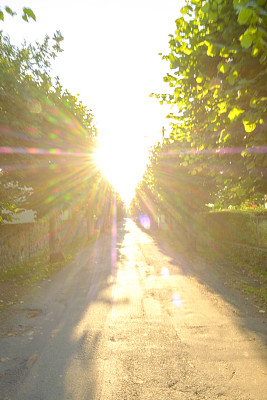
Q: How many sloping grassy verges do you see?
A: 2